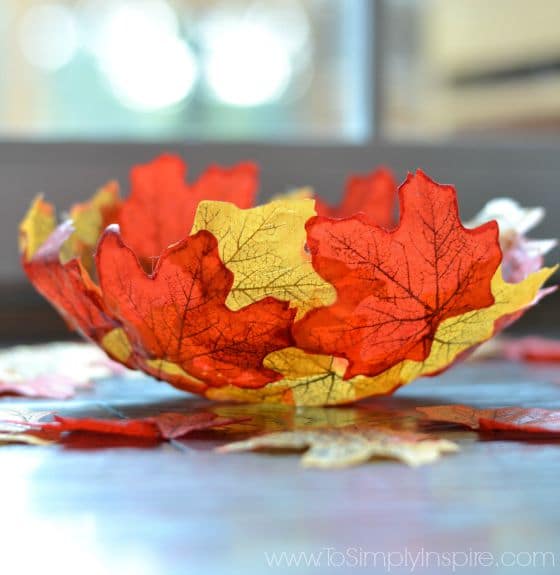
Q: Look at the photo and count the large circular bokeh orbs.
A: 3